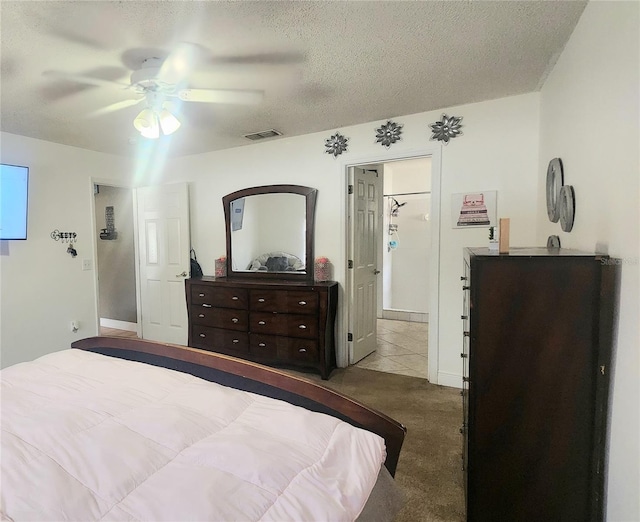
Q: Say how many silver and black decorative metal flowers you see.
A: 3